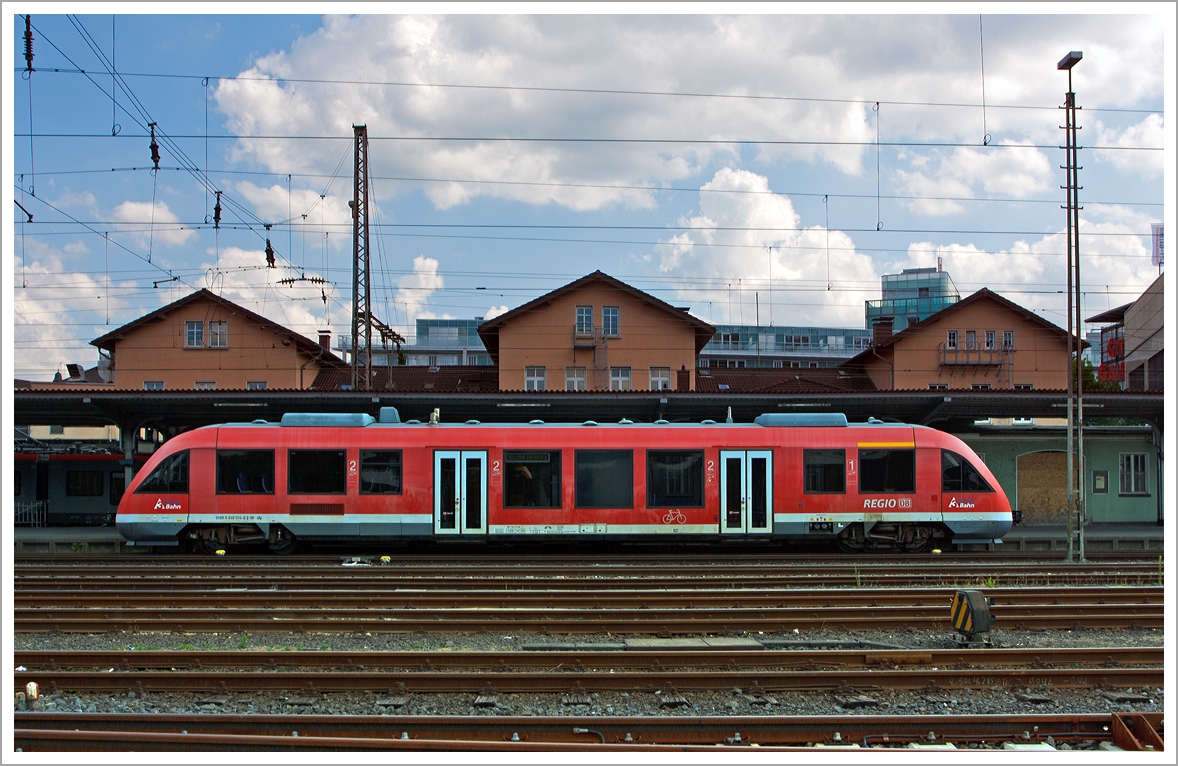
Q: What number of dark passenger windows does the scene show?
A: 8